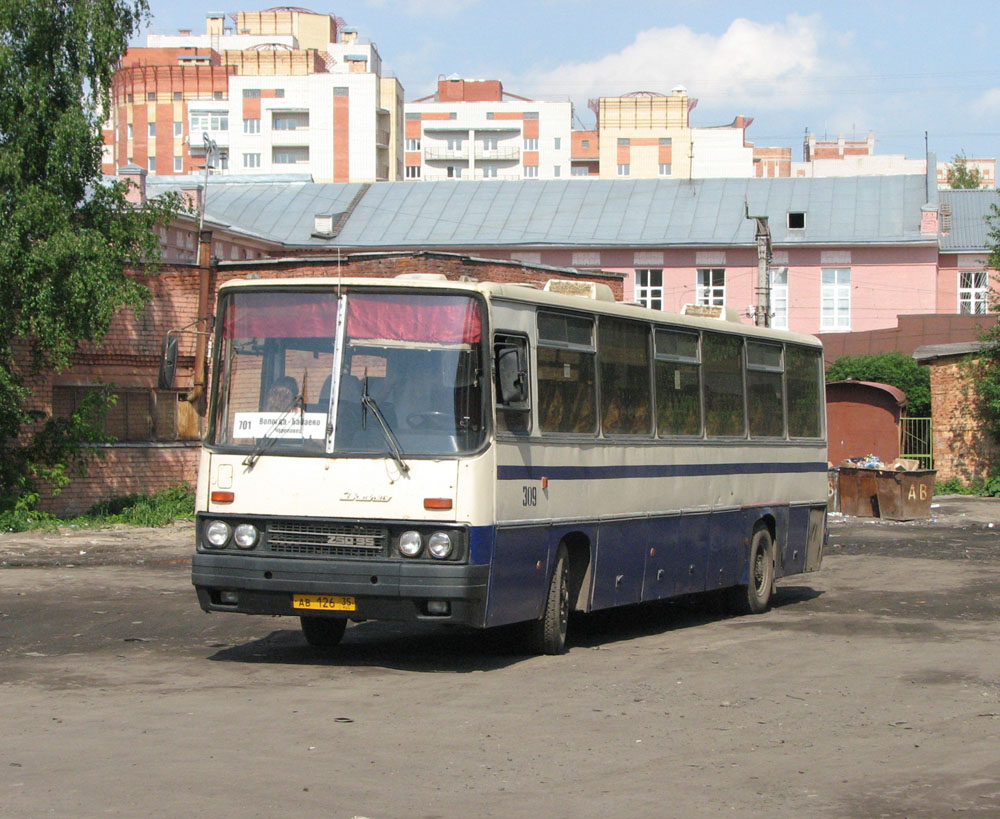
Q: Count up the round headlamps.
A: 4